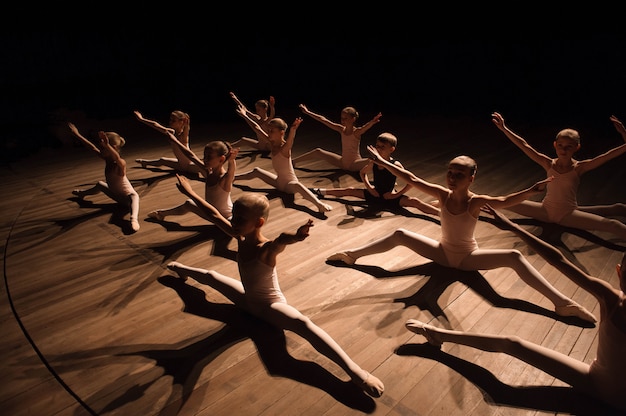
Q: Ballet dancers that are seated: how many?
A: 11